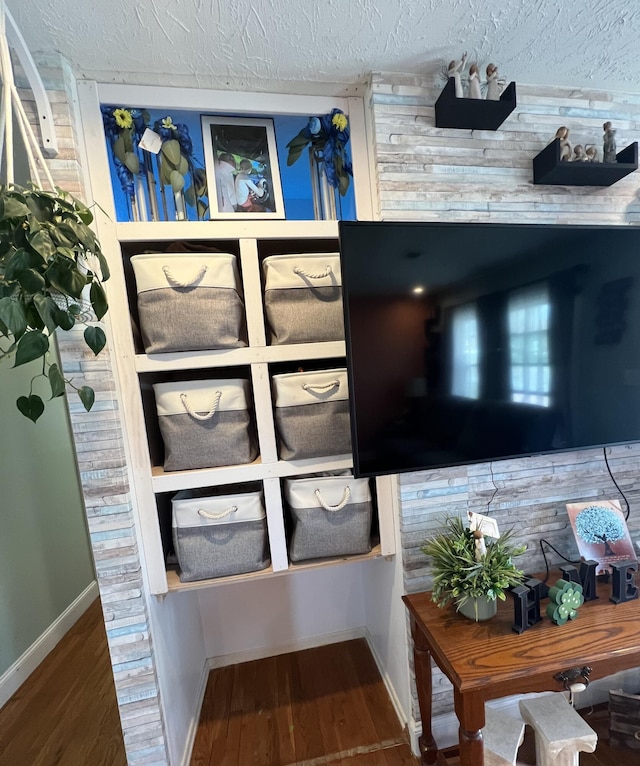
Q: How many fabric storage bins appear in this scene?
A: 6